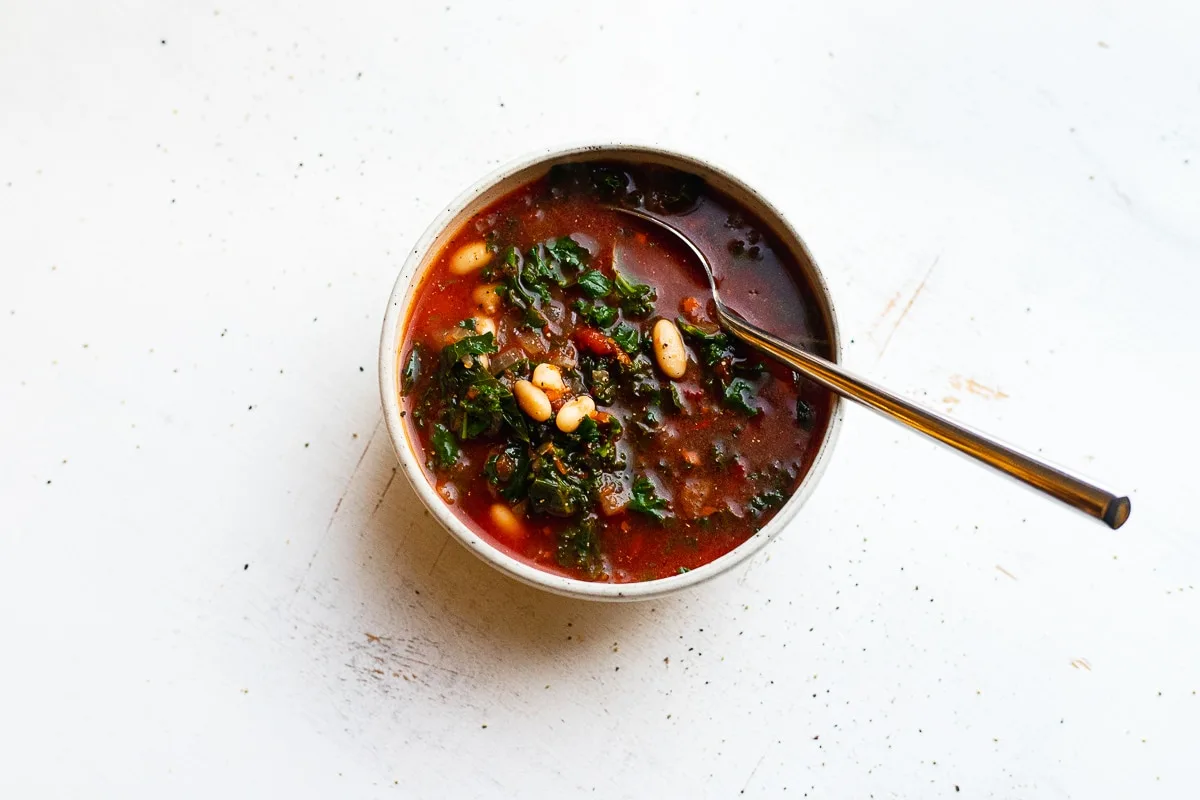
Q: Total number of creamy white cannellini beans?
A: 8